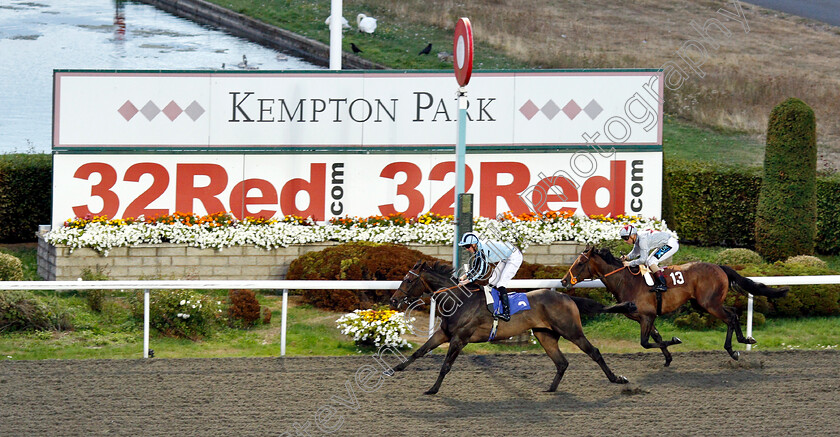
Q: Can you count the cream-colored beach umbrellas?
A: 0